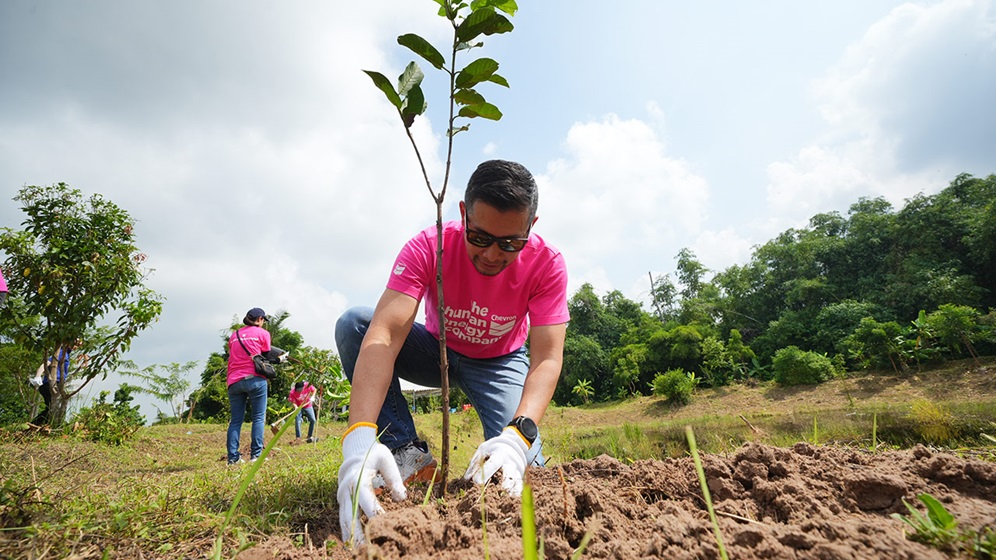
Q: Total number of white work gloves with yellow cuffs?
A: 2